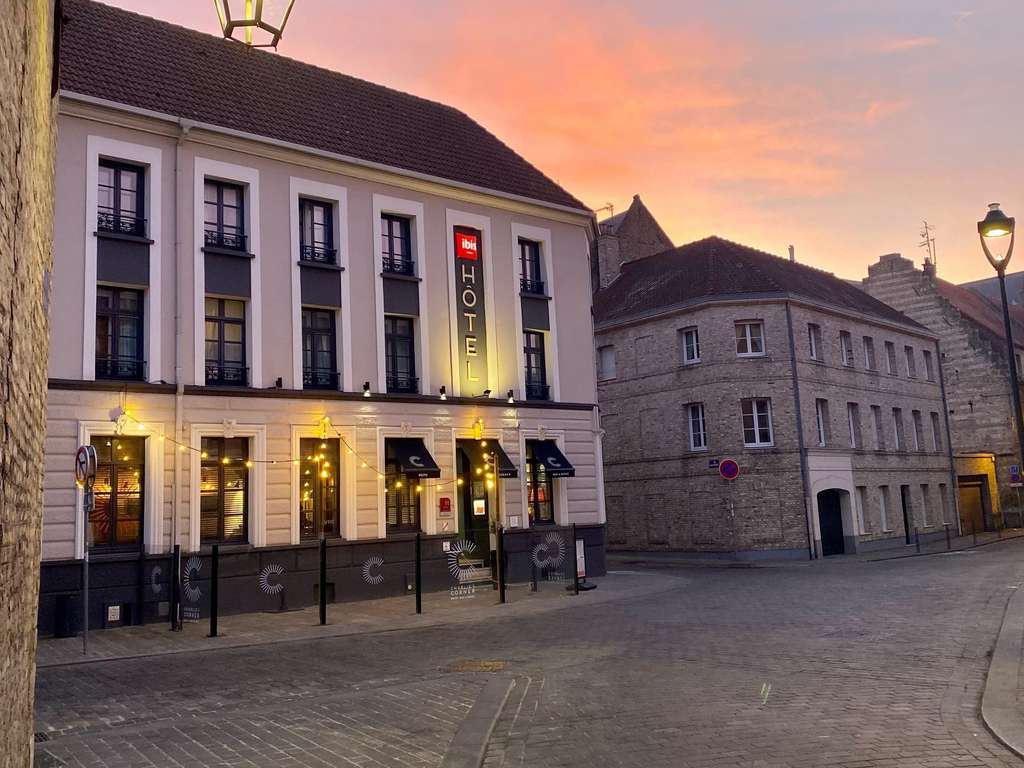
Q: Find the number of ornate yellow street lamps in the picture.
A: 2